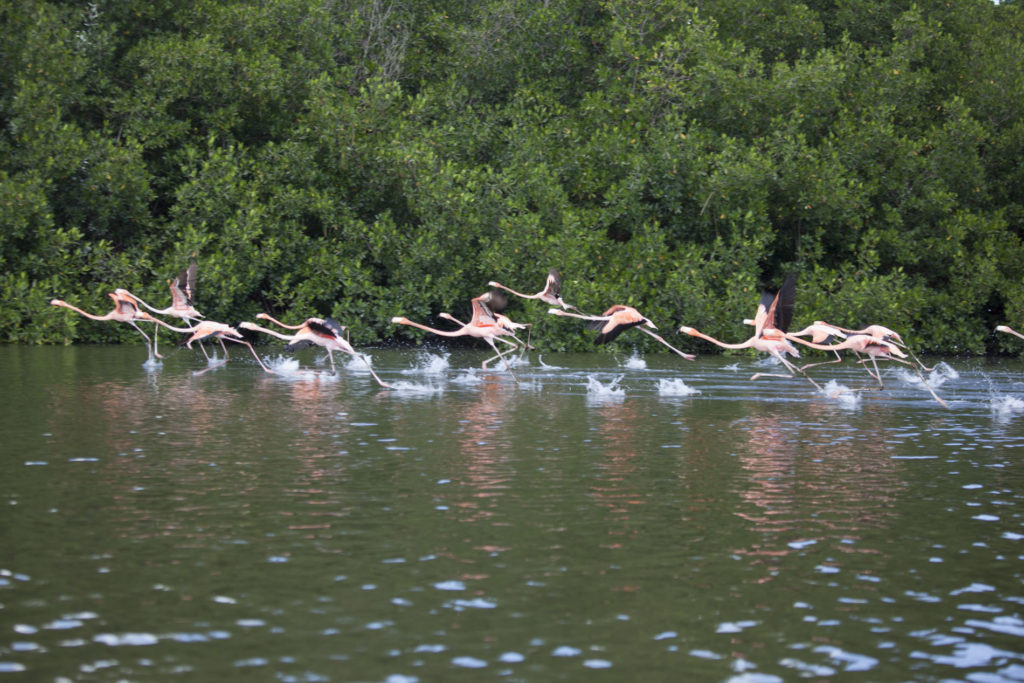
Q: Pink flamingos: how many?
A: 14